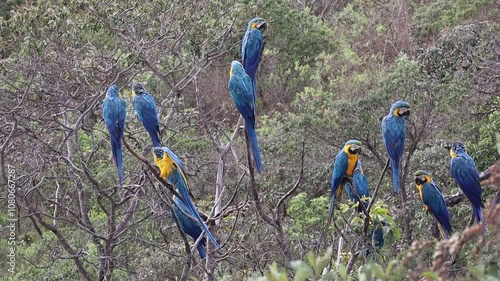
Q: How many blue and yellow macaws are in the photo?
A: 12